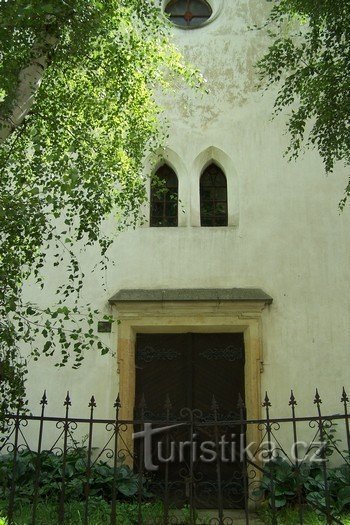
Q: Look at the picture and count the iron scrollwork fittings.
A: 2